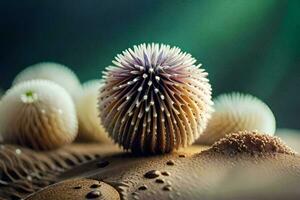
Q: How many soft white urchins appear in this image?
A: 4